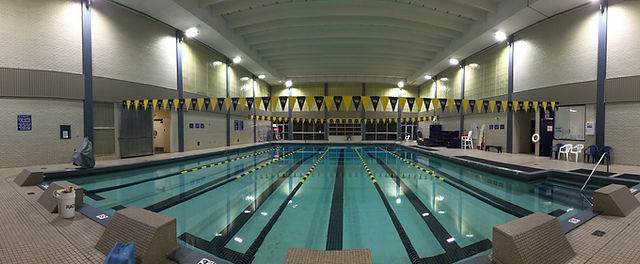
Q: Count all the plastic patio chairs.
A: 5